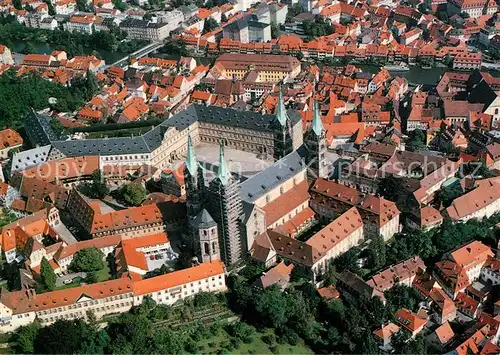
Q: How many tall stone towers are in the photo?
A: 4